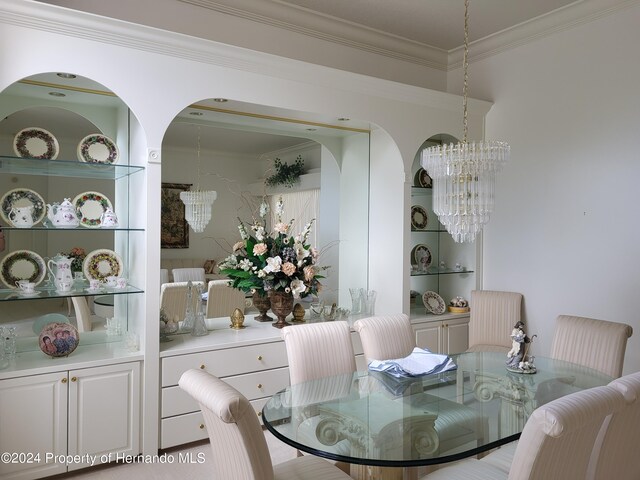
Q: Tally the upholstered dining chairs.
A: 7